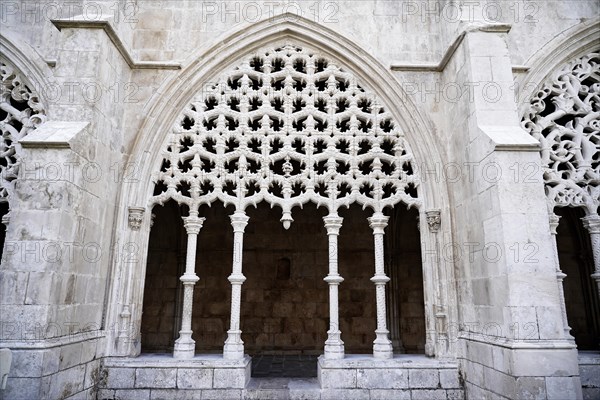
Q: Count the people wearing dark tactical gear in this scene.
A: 0